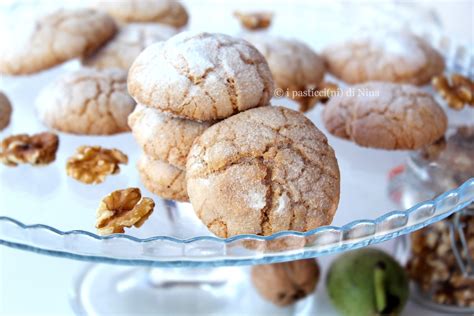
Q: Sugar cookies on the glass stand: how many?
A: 12